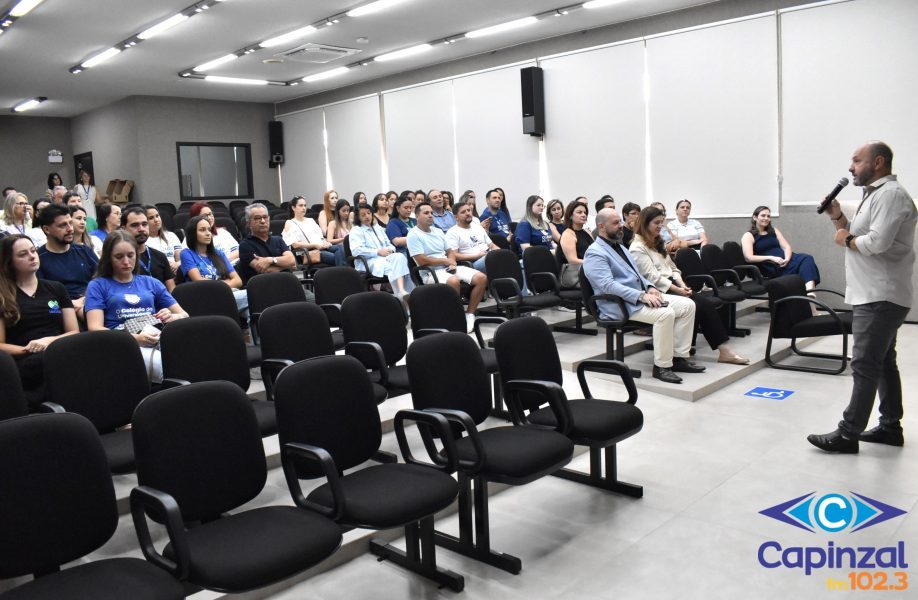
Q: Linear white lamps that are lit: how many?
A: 12